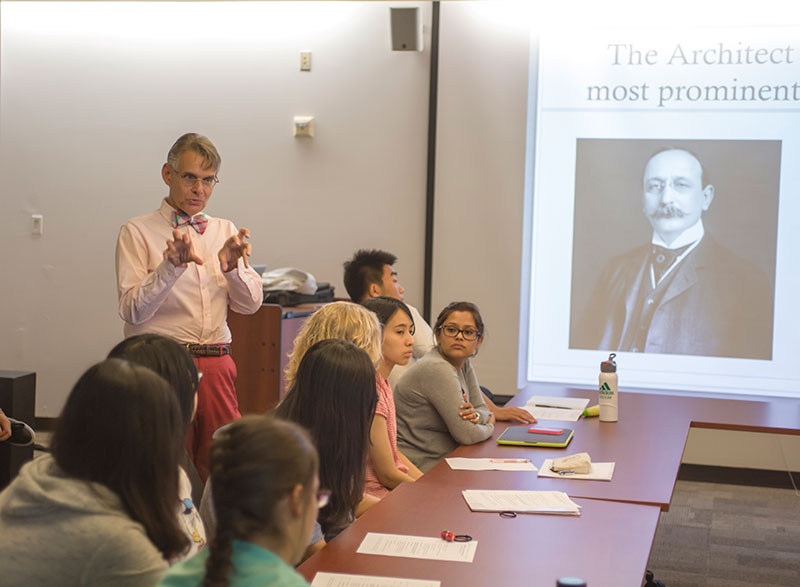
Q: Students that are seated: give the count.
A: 8